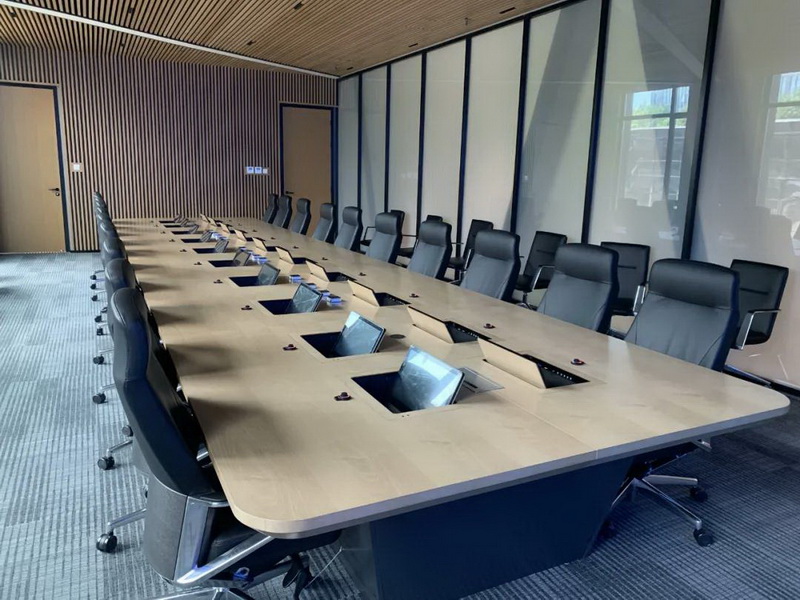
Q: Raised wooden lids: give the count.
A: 10